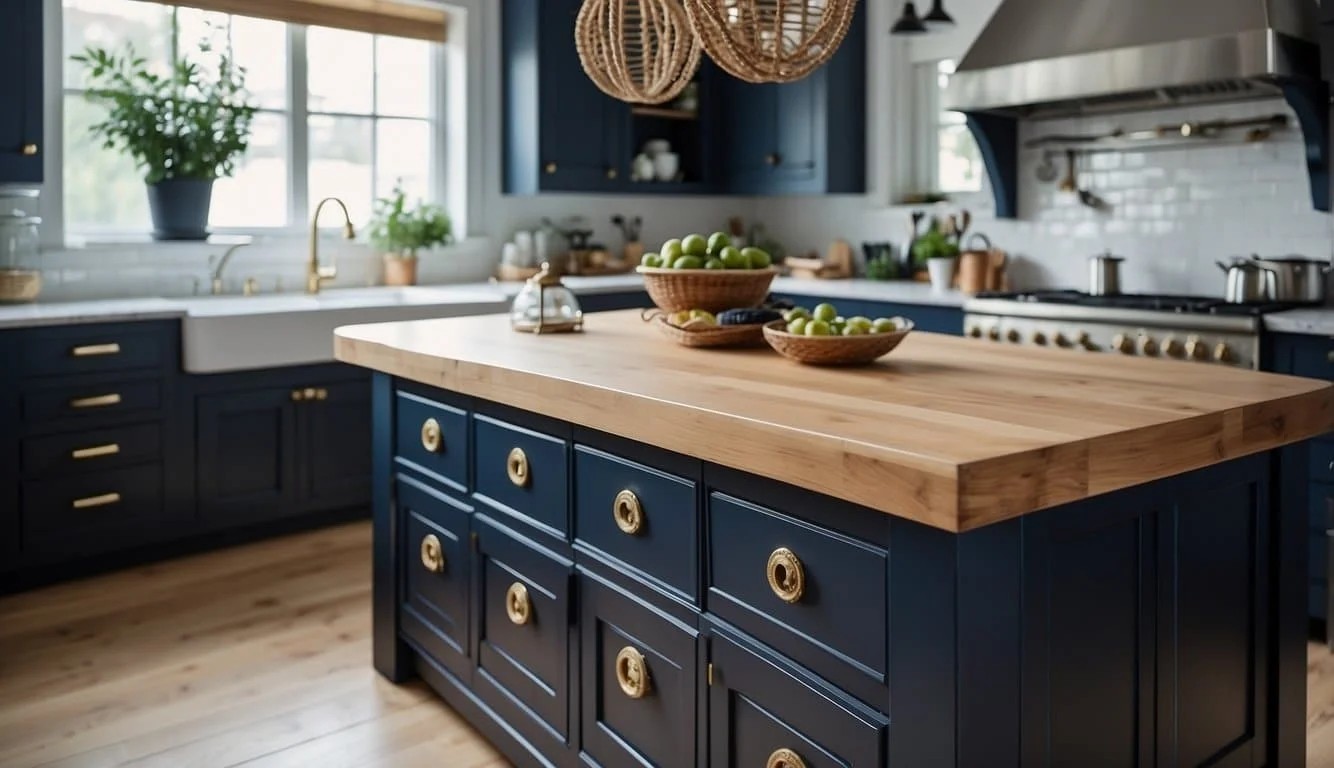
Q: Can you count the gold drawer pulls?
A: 12